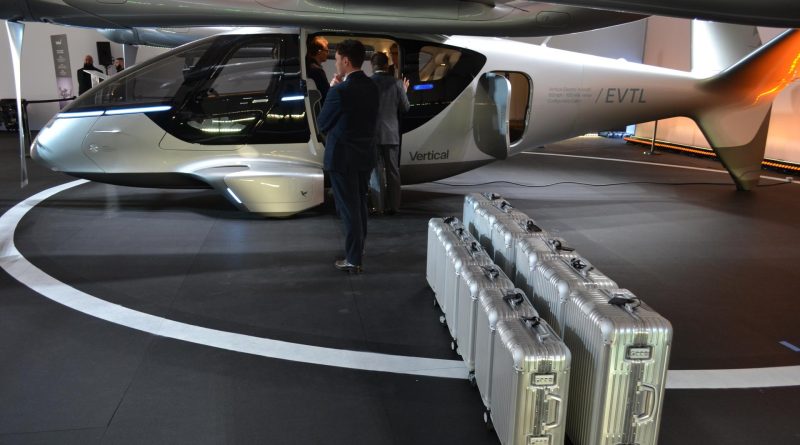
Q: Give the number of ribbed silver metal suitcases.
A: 12